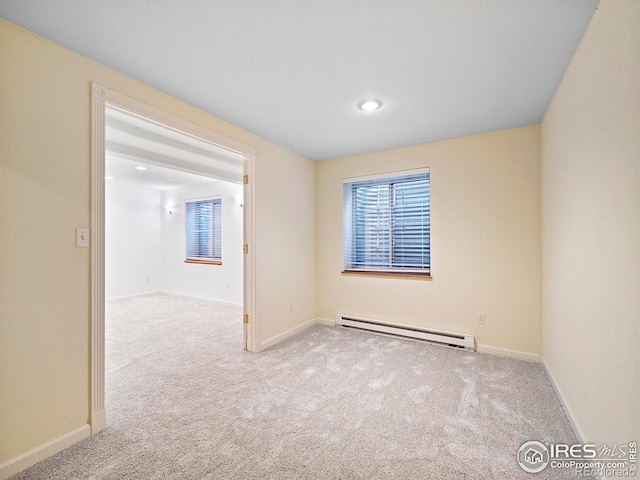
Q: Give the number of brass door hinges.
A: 3